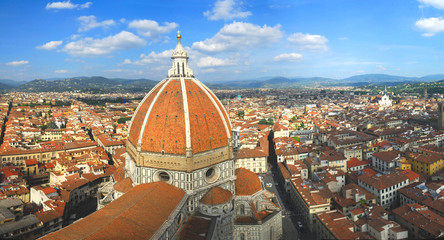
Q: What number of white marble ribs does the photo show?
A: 5